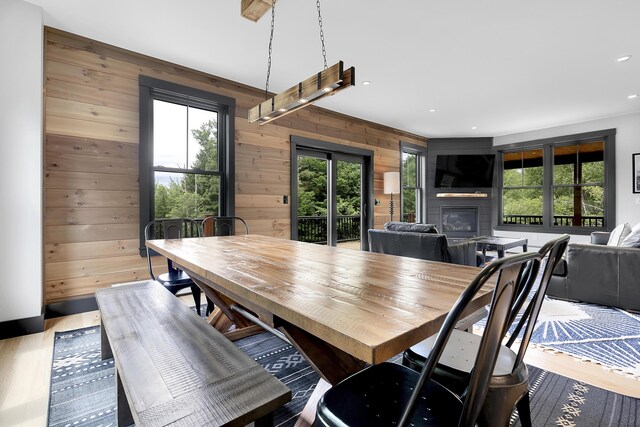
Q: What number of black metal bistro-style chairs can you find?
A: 4